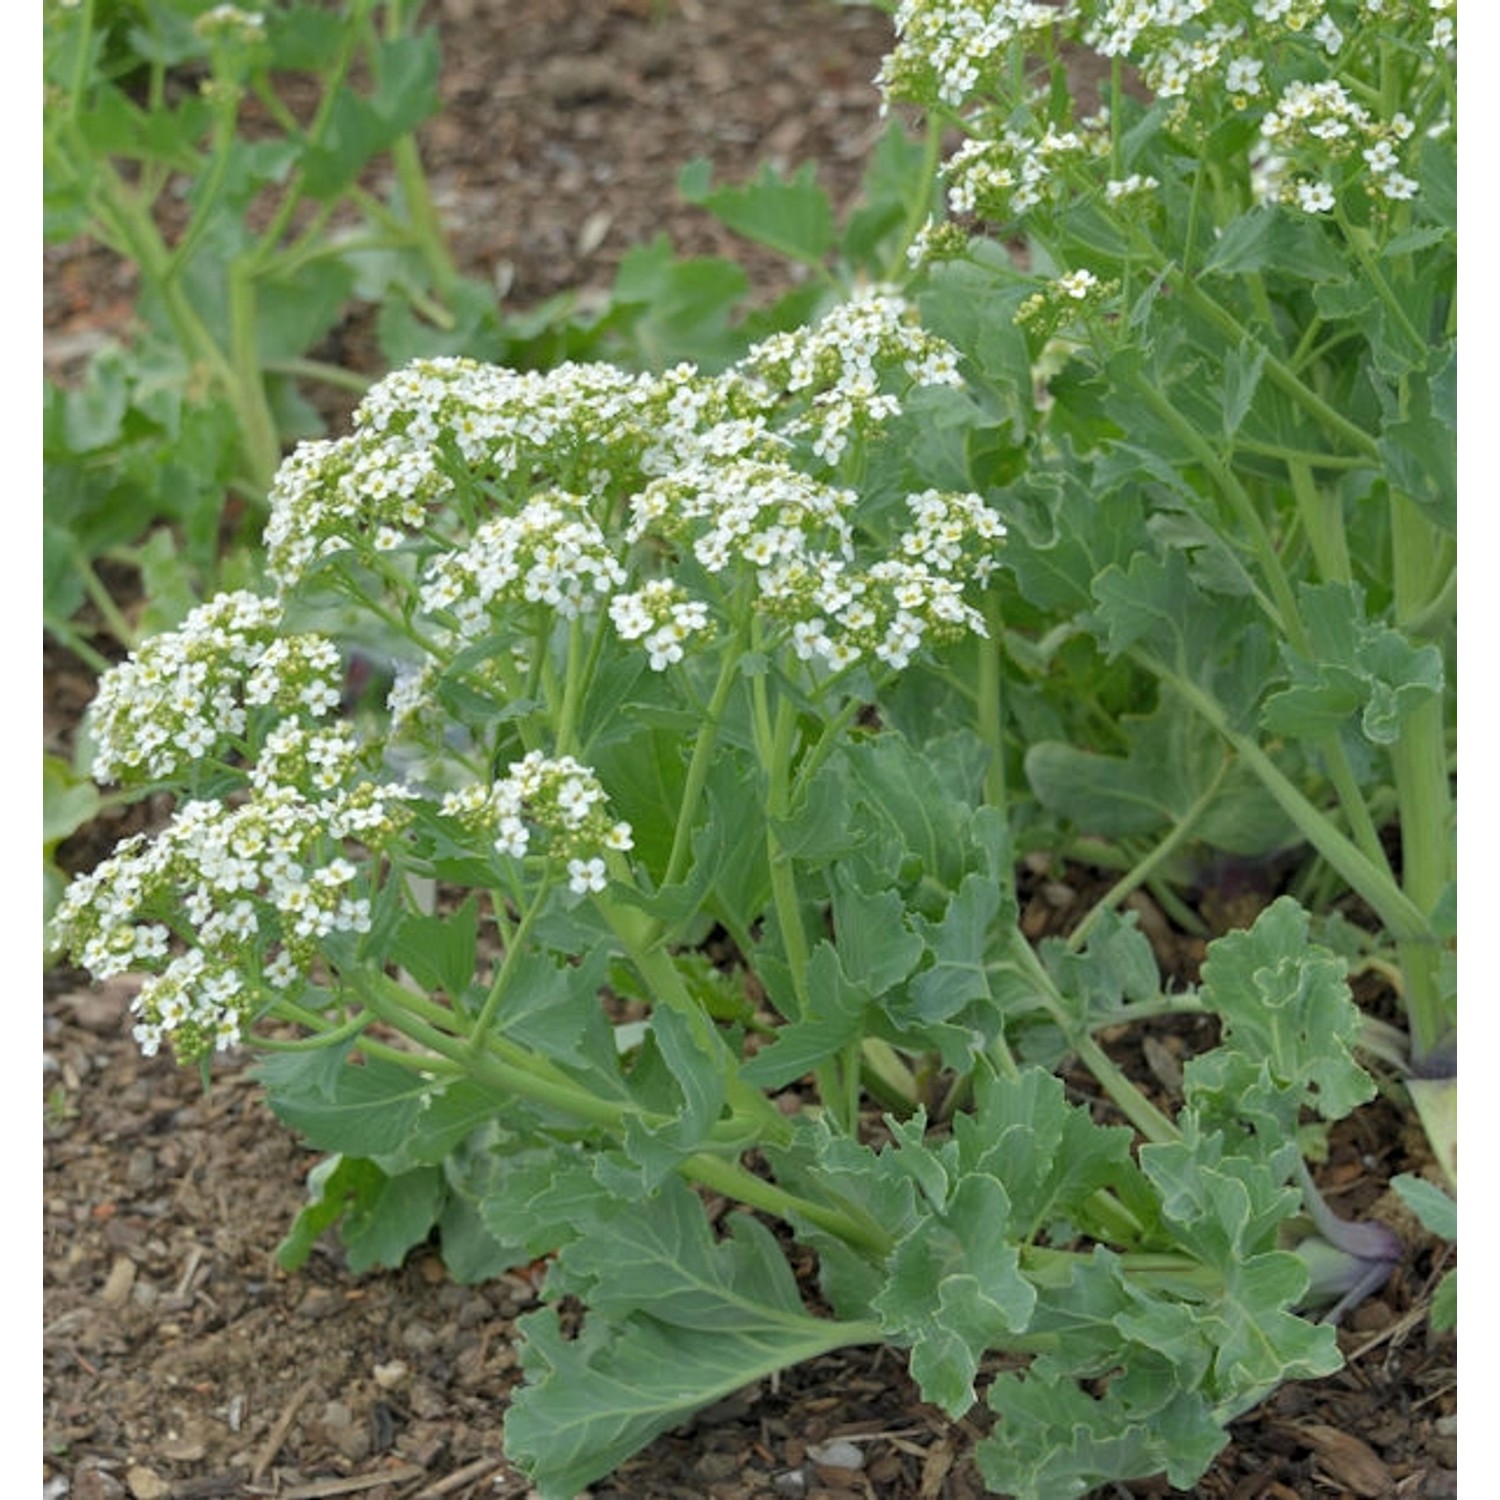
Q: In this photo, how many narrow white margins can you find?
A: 2